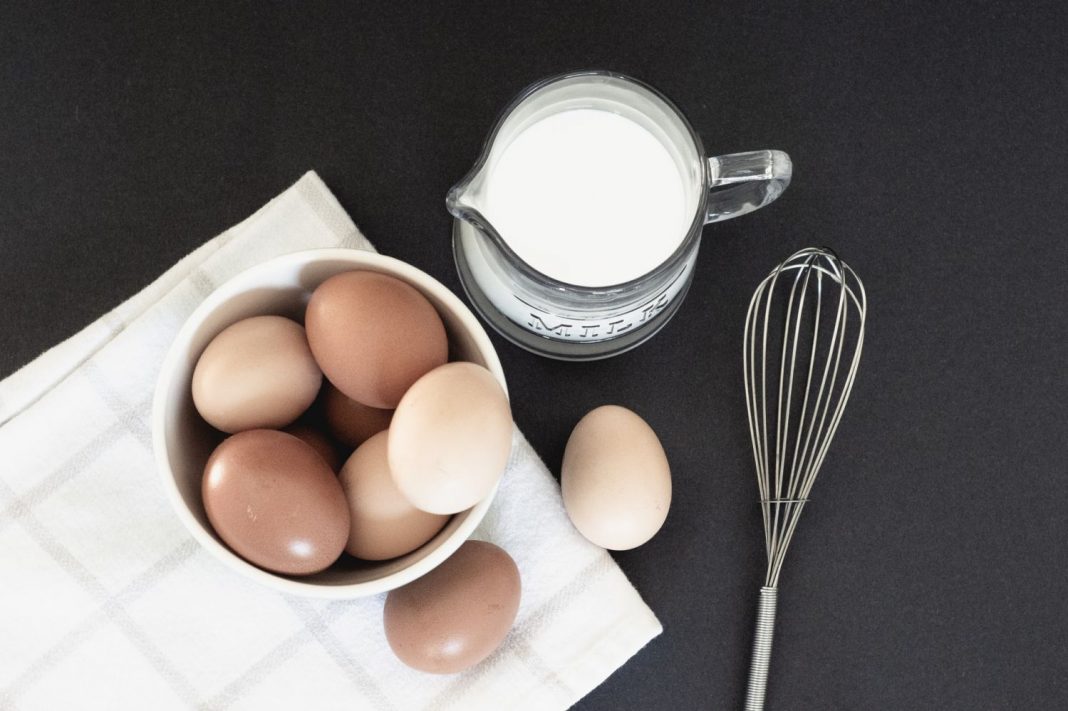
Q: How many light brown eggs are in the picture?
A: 4